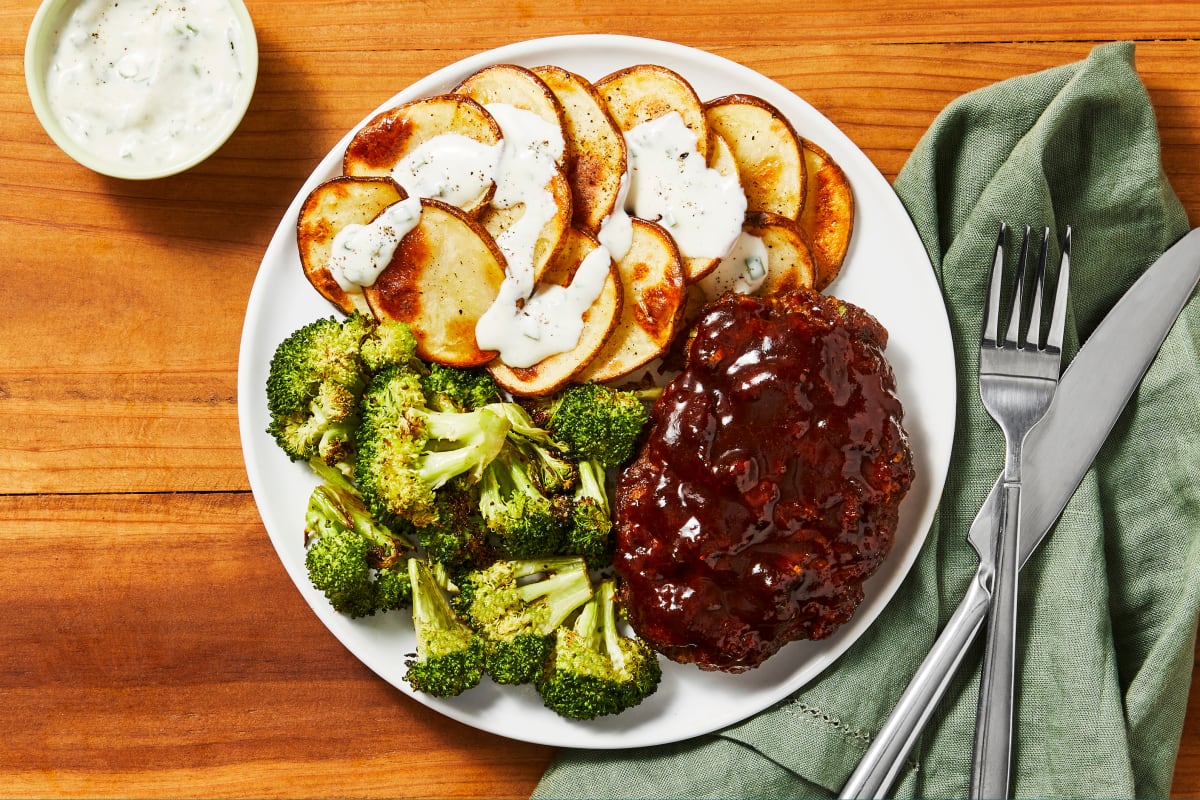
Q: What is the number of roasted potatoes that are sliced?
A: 13